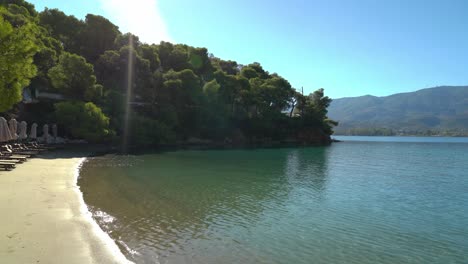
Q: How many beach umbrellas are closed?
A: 6